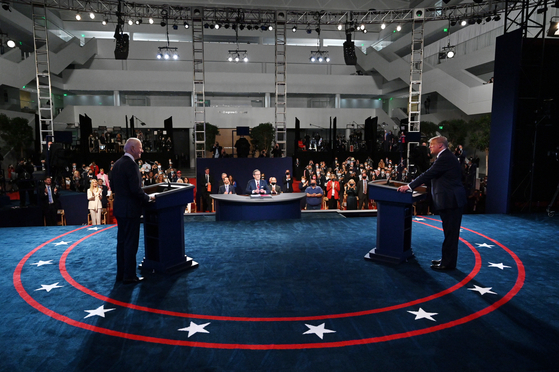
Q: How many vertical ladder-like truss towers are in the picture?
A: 4